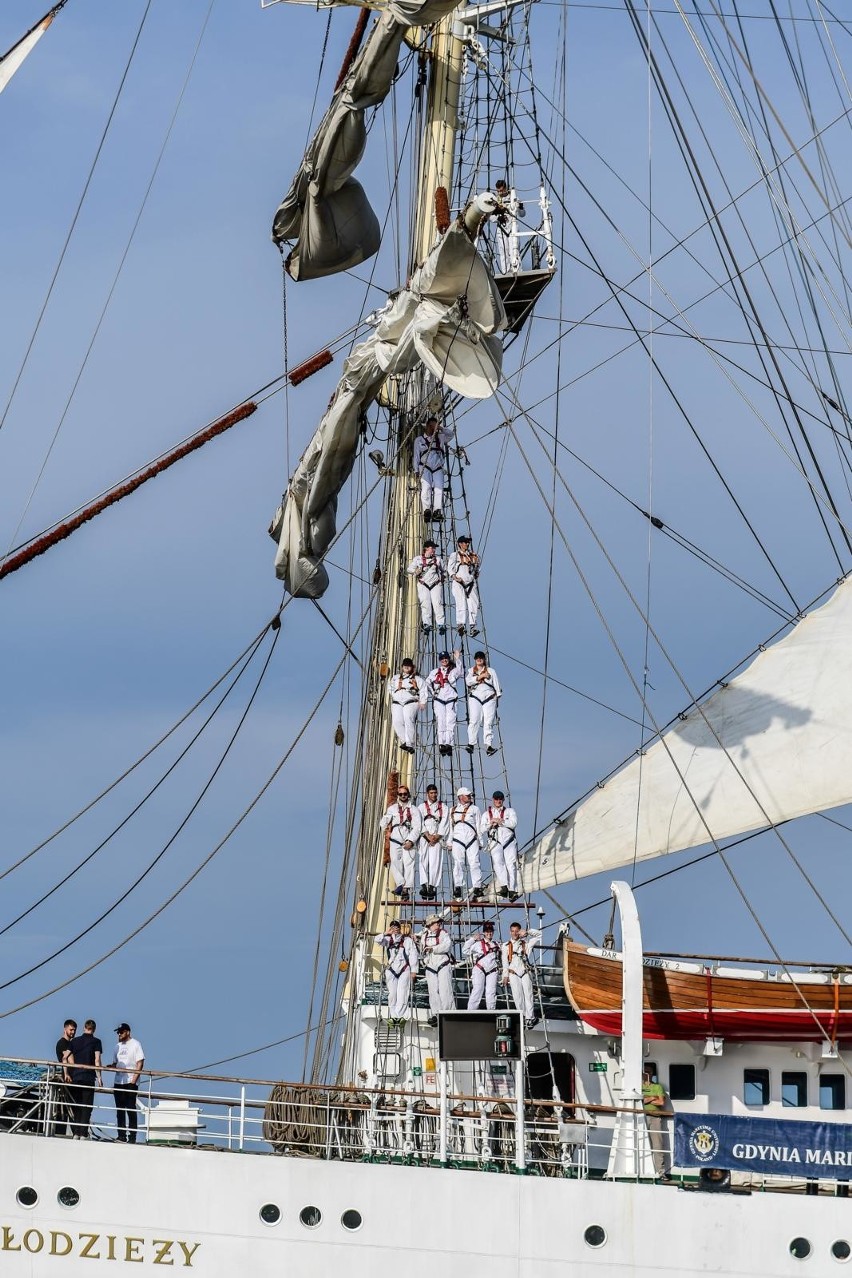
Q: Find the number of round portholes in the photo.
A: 8